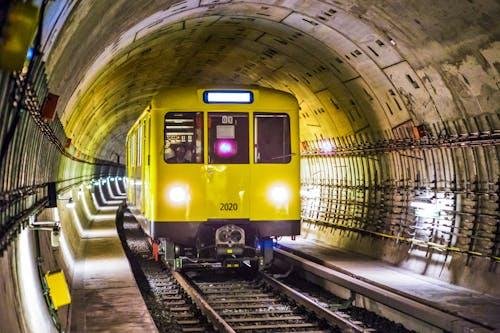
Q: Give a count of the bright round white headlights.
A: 2